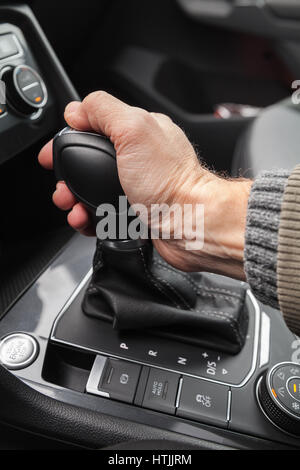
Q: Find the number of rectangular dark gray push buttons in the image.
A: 3